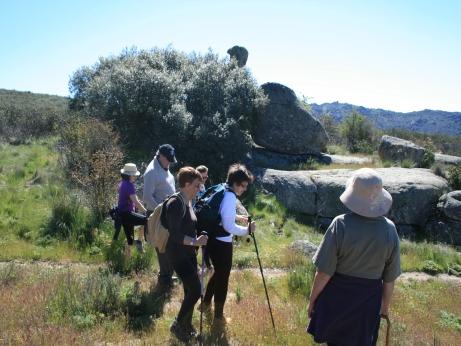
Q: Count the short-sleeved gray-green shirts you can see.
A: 1